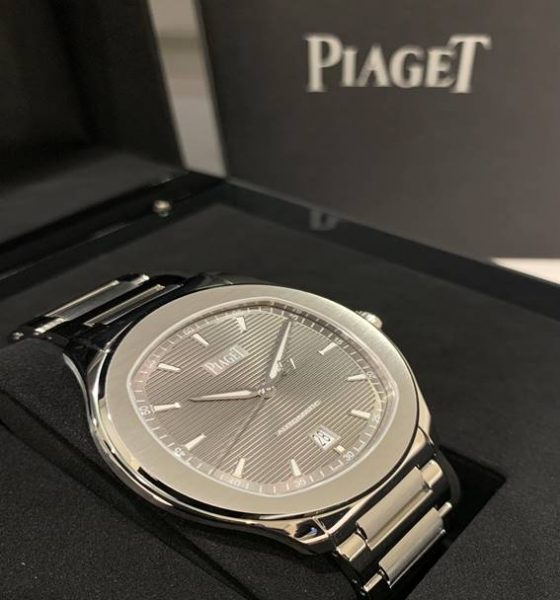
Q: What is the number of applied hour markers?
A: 11